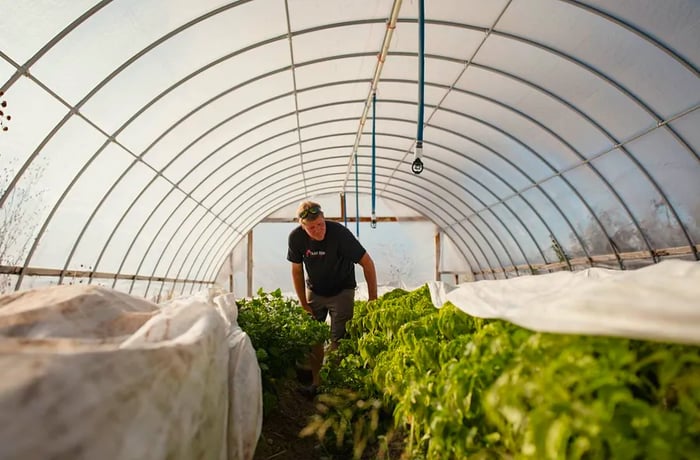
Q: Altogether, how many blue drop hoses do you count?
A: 4